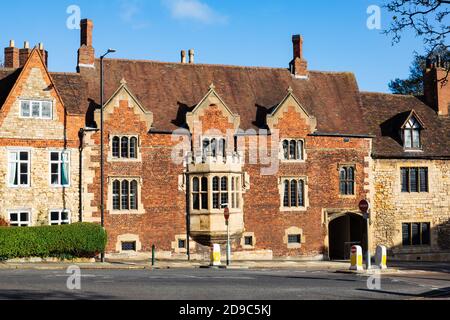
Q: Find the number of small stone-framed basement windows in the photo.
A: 4